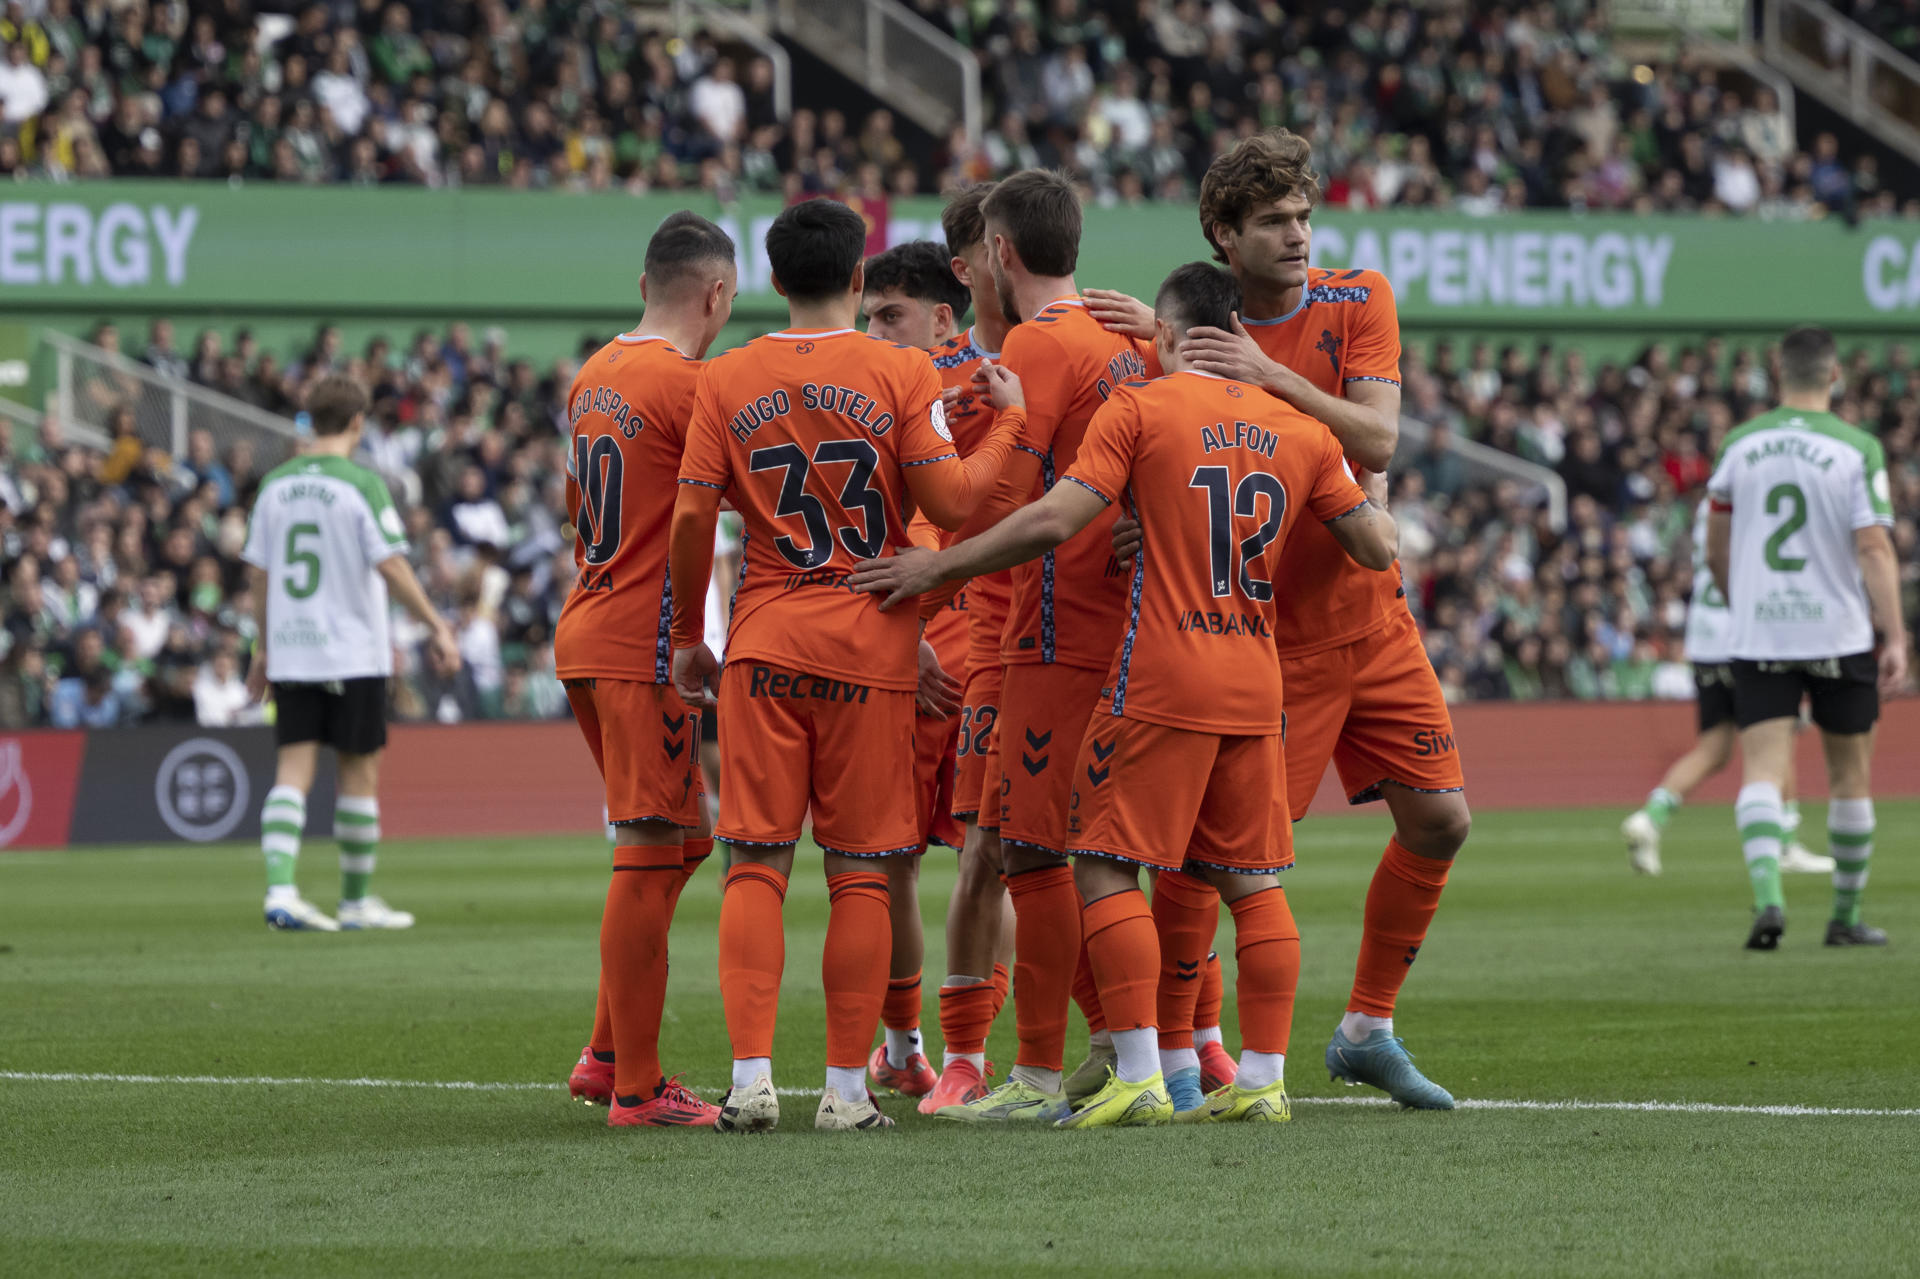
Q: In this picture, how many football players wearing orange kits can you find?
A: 7